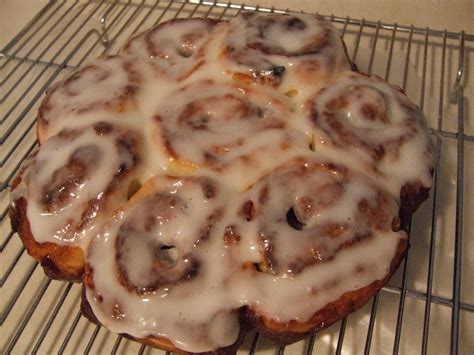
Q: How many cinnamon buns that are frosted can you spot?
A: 8